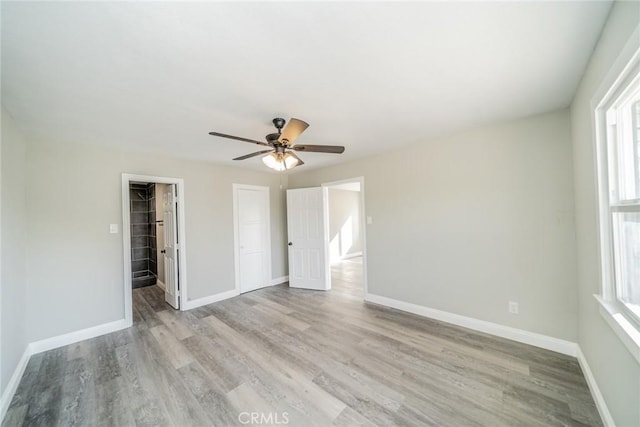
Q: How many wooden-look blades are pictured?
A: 5